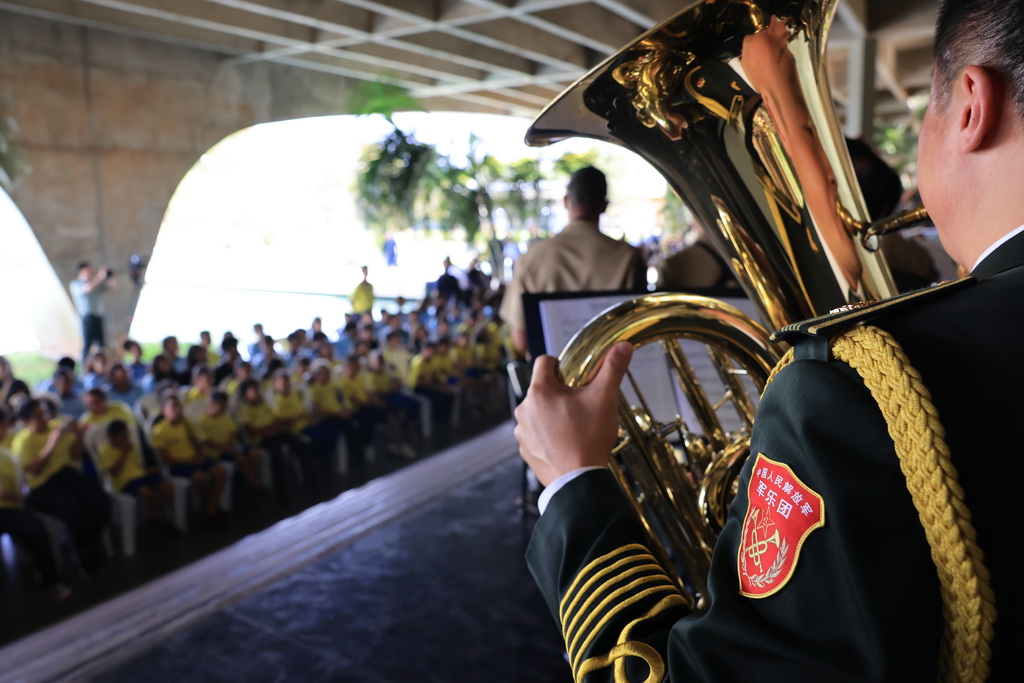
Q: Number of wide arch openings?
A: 2